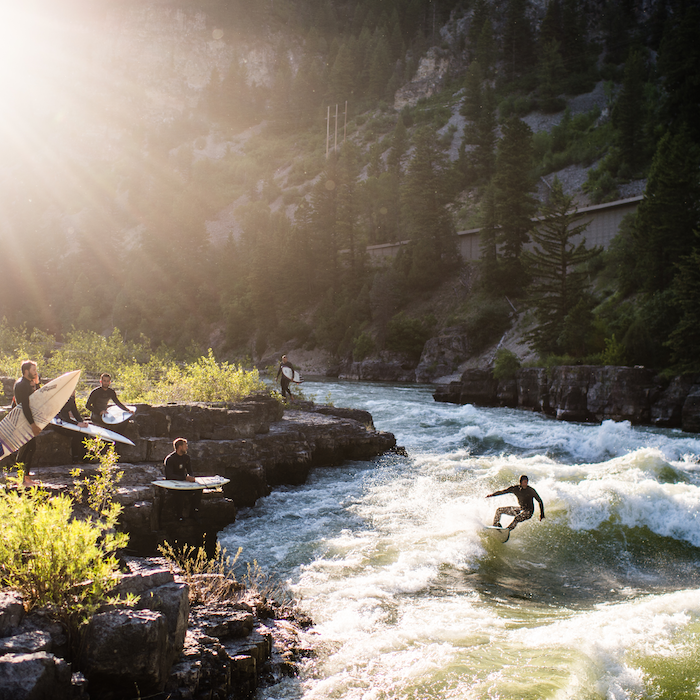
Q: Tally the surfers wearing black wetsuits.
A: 6